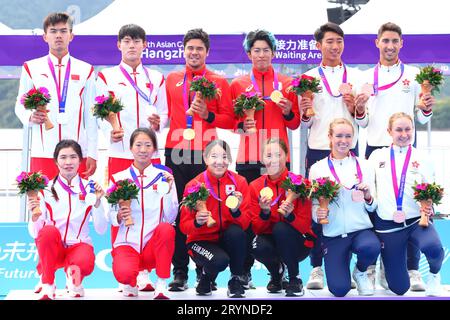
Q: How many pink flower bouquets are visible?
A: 12